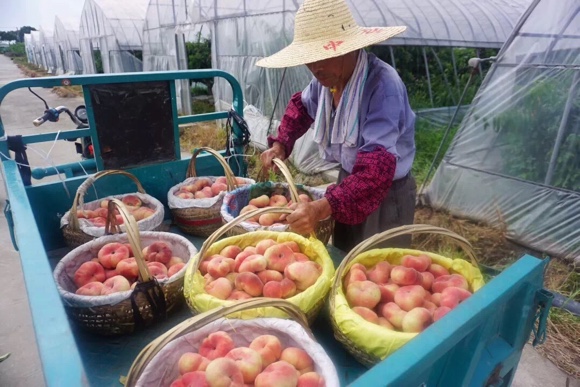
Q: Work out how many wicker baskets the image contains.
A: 7